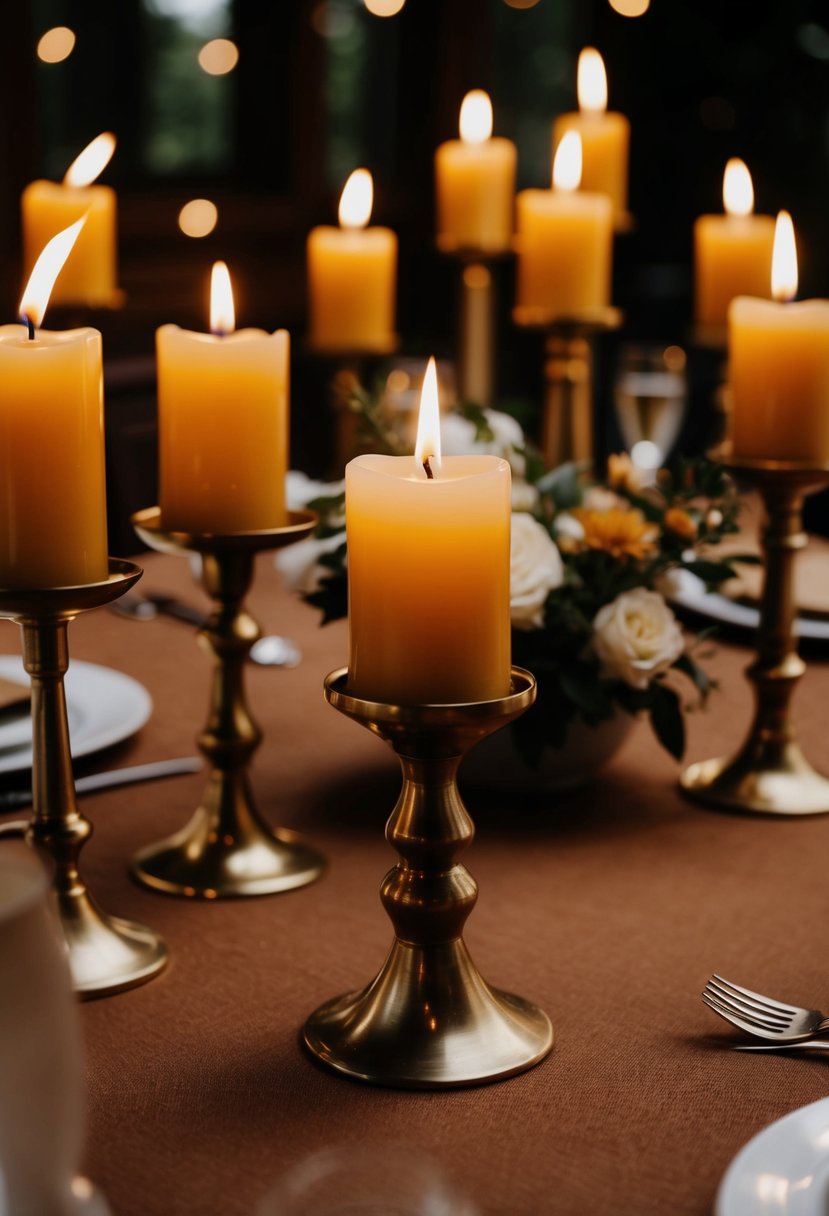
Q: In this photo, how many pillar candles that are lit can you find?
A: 10